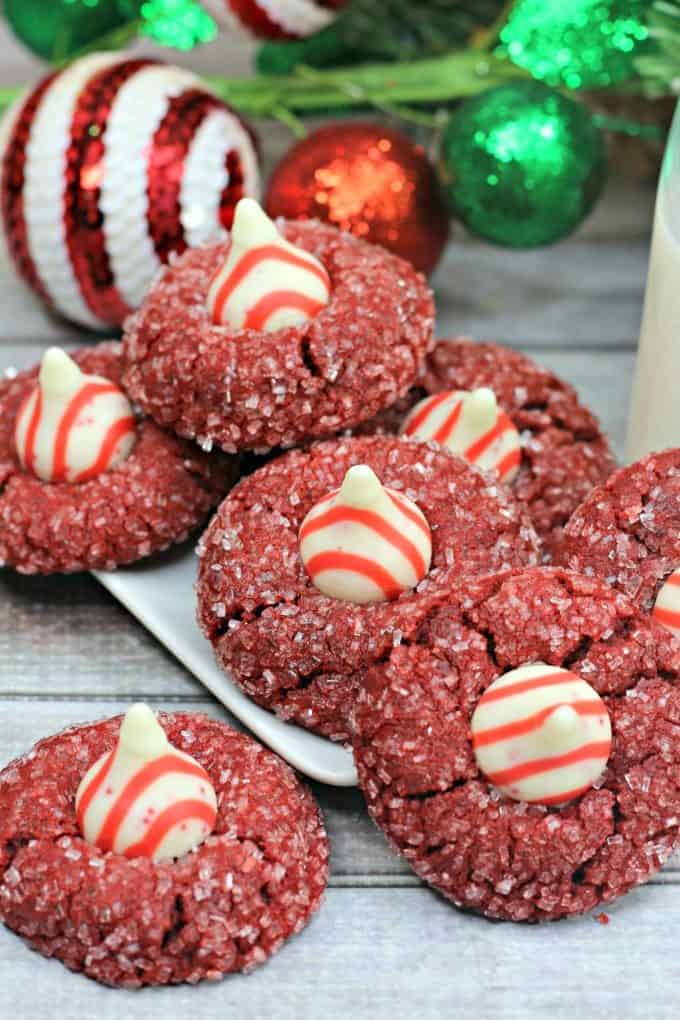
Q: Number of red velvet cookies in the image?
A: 7